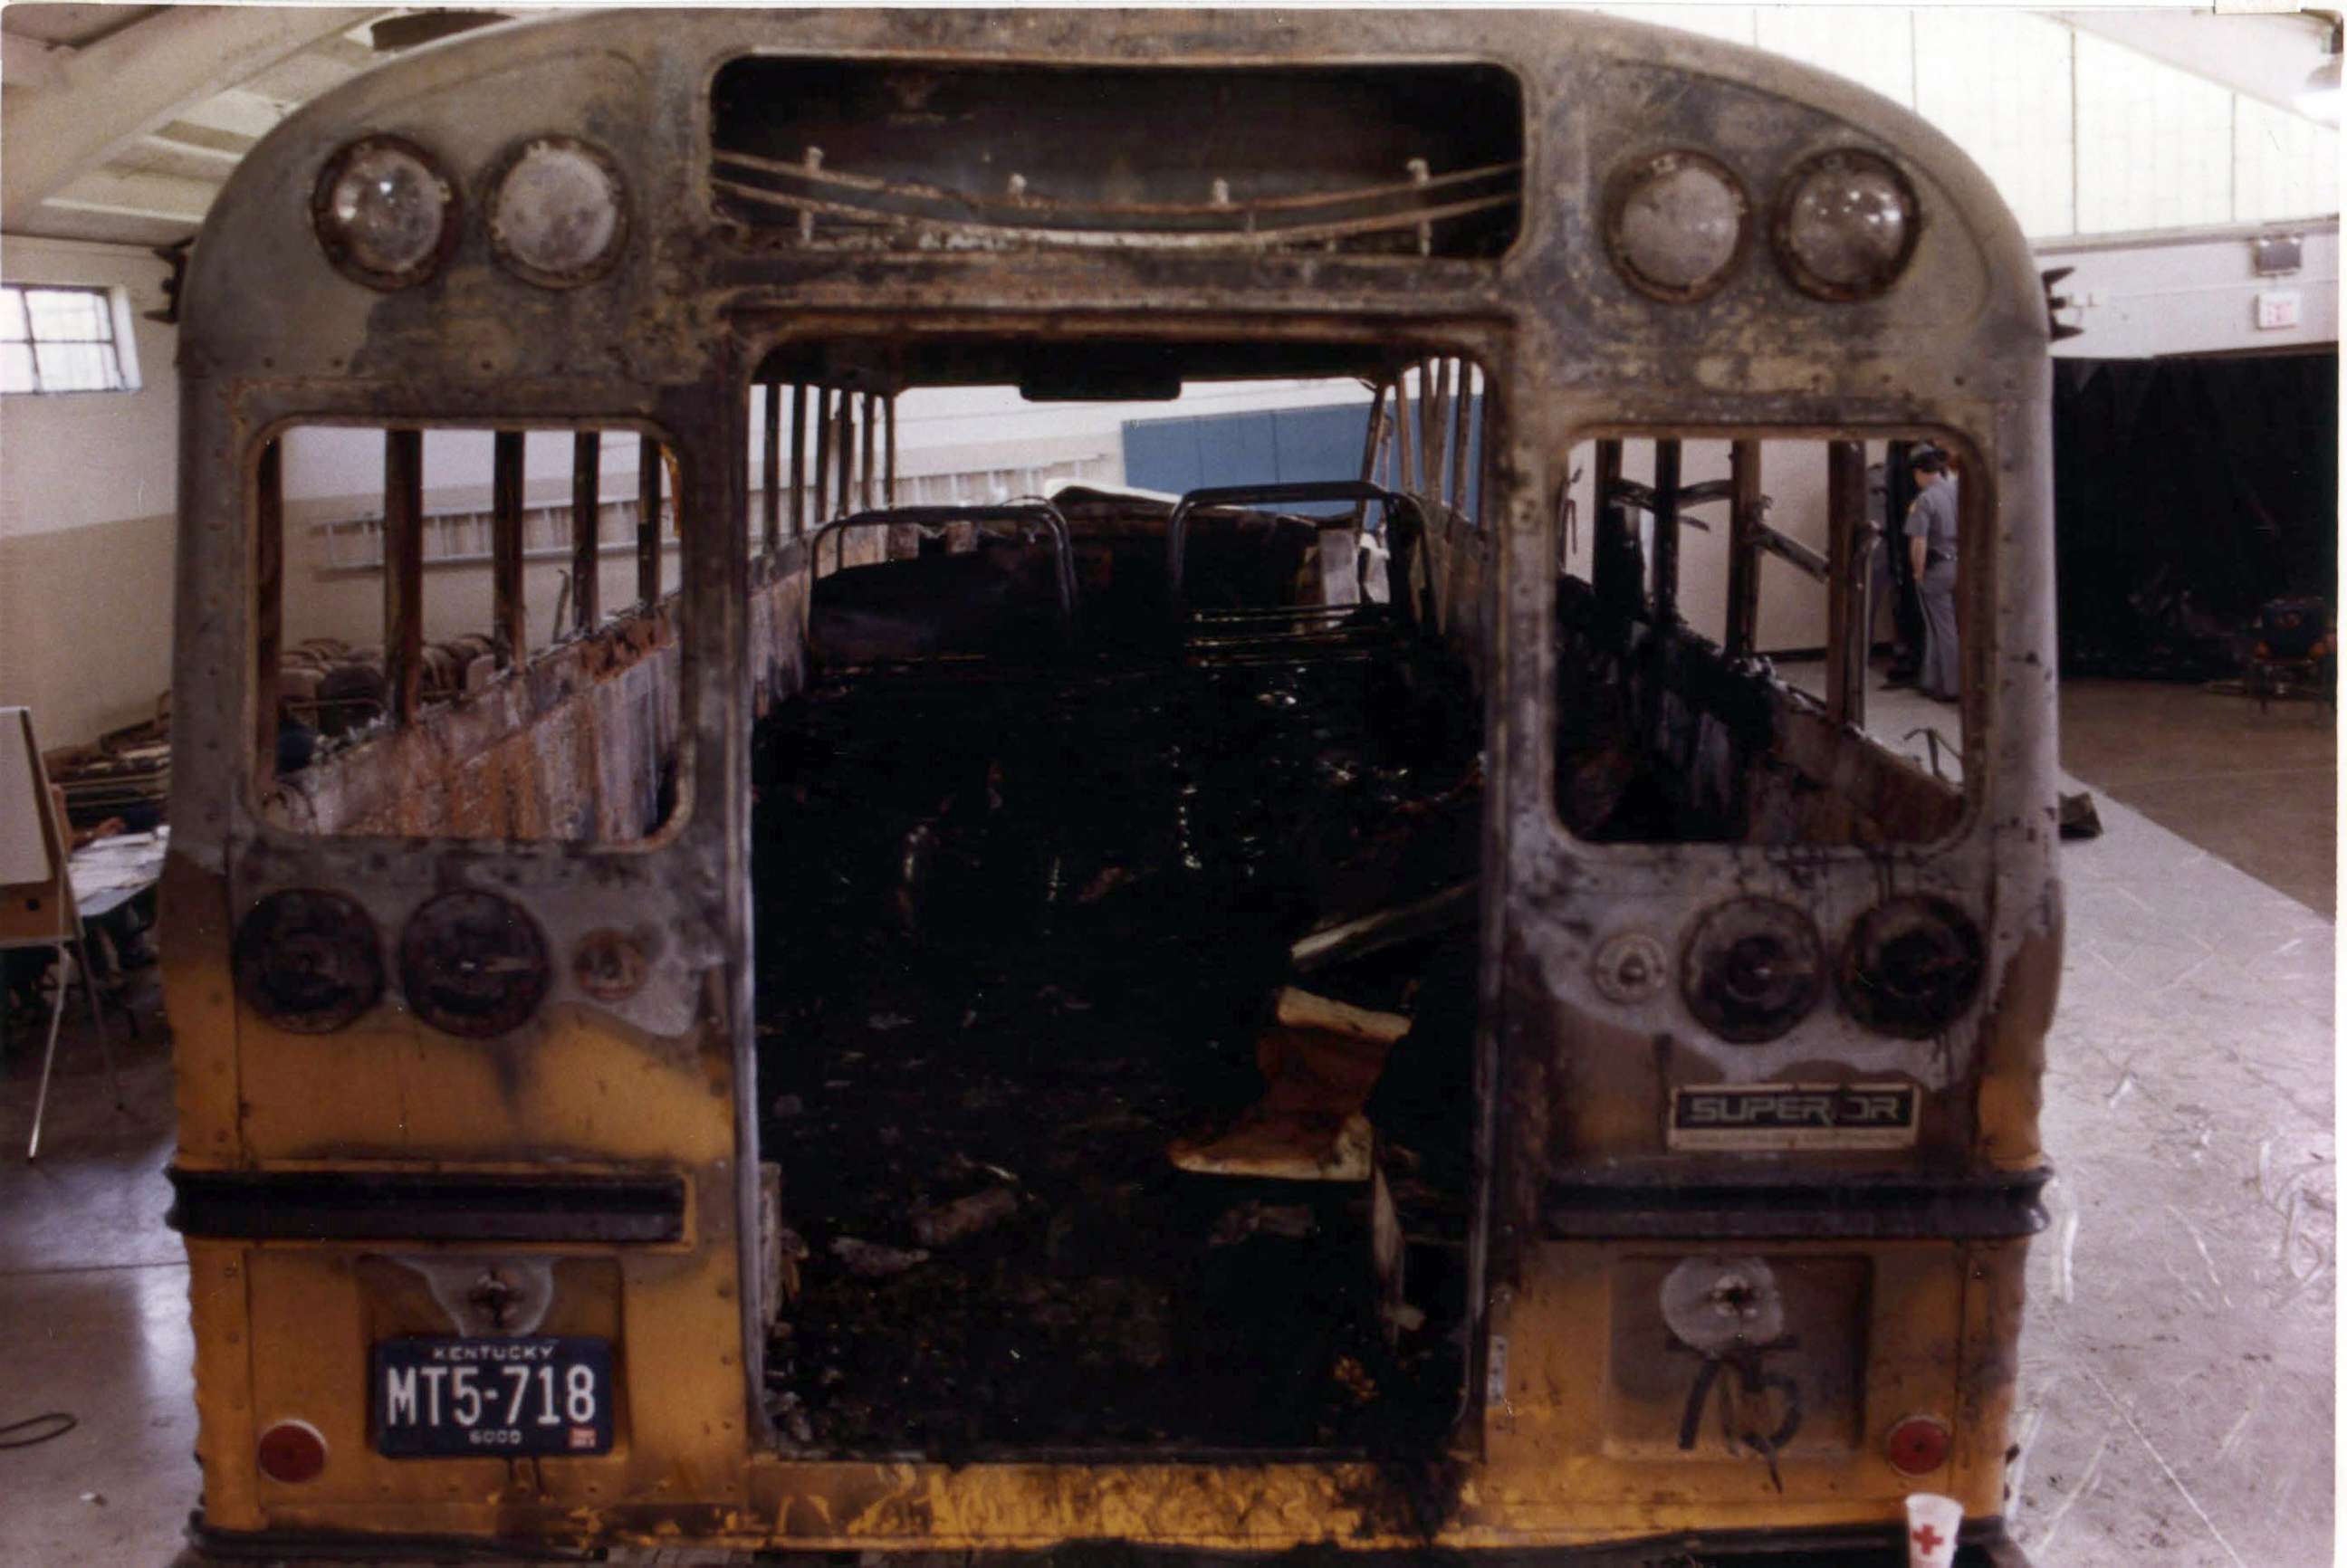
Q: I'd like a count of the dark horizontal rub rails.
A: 2